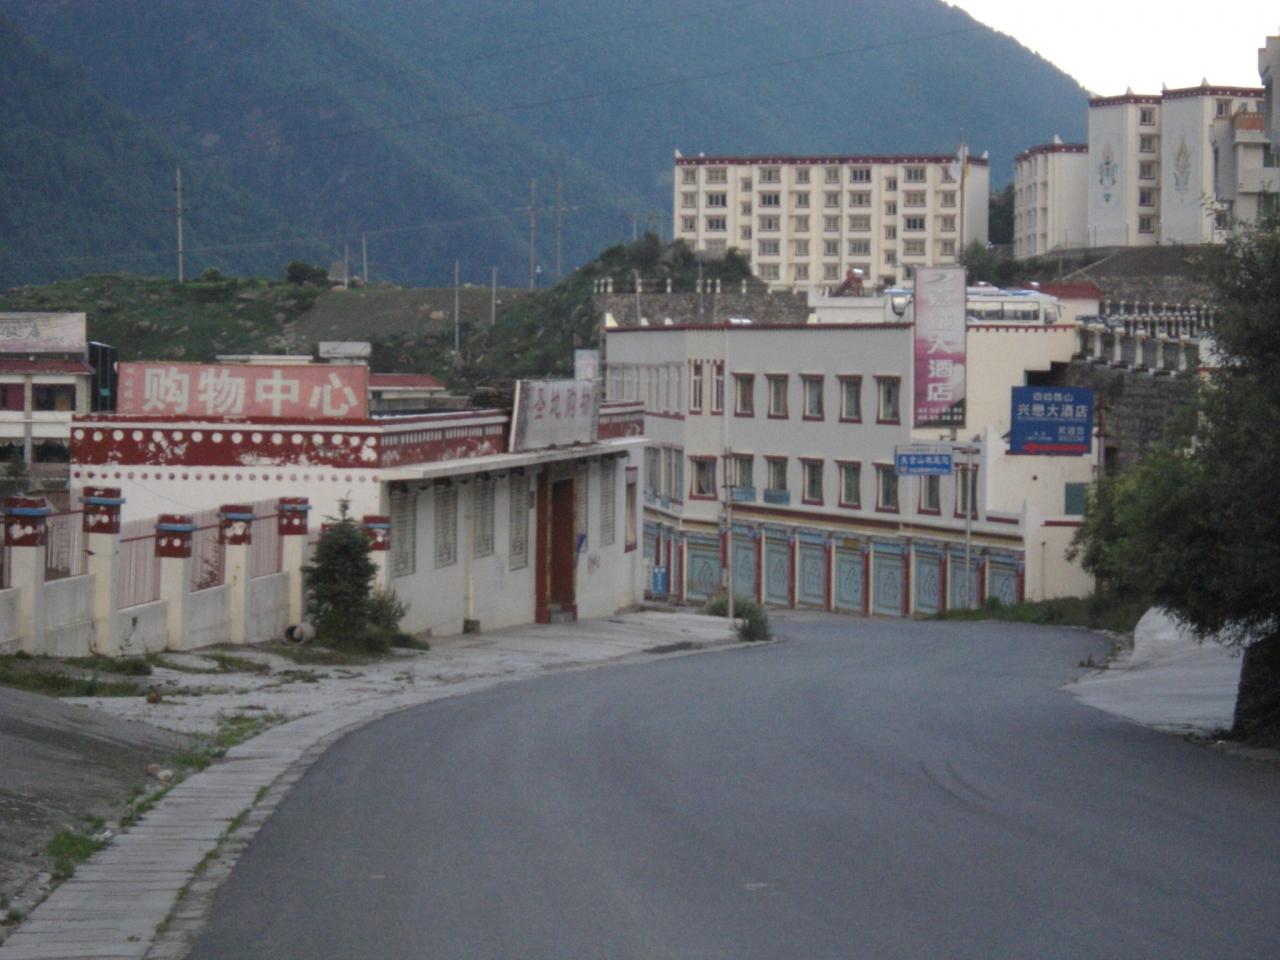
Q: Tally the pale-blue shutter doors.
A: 9